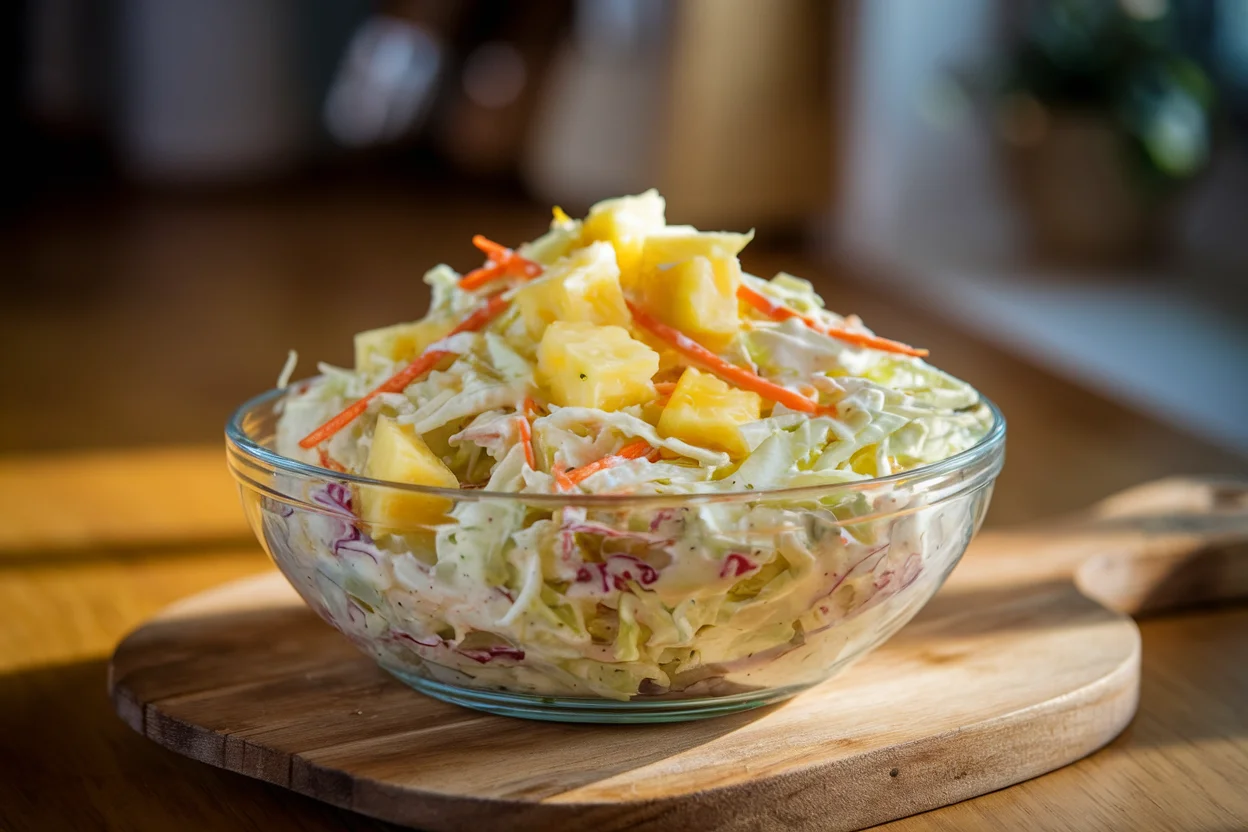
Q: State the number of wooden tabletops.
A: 1